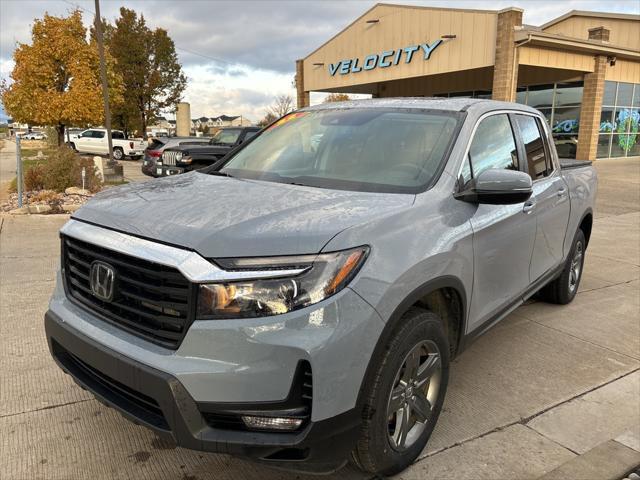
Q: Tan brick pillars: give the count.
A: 3